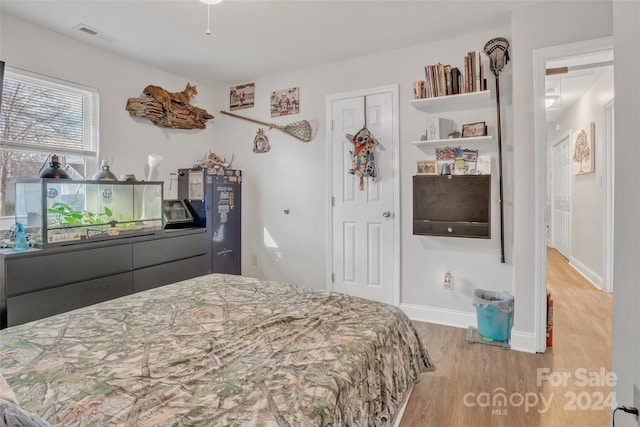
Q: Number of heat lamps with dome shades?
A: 2